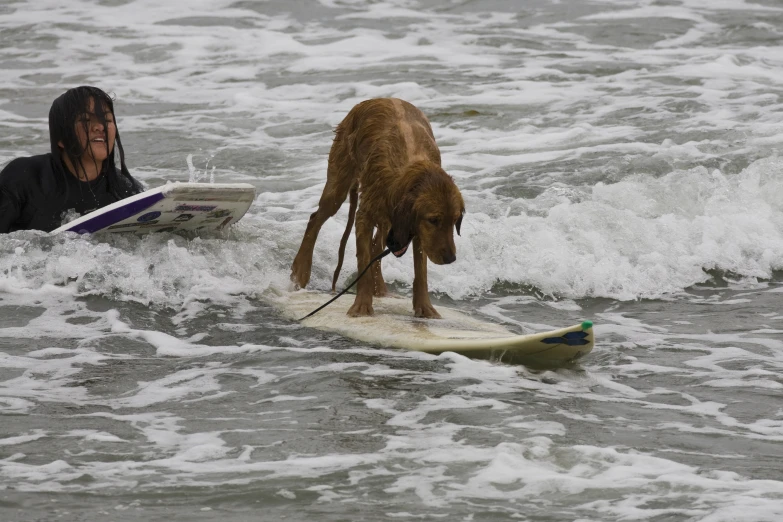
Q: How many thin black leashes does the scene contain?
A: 1